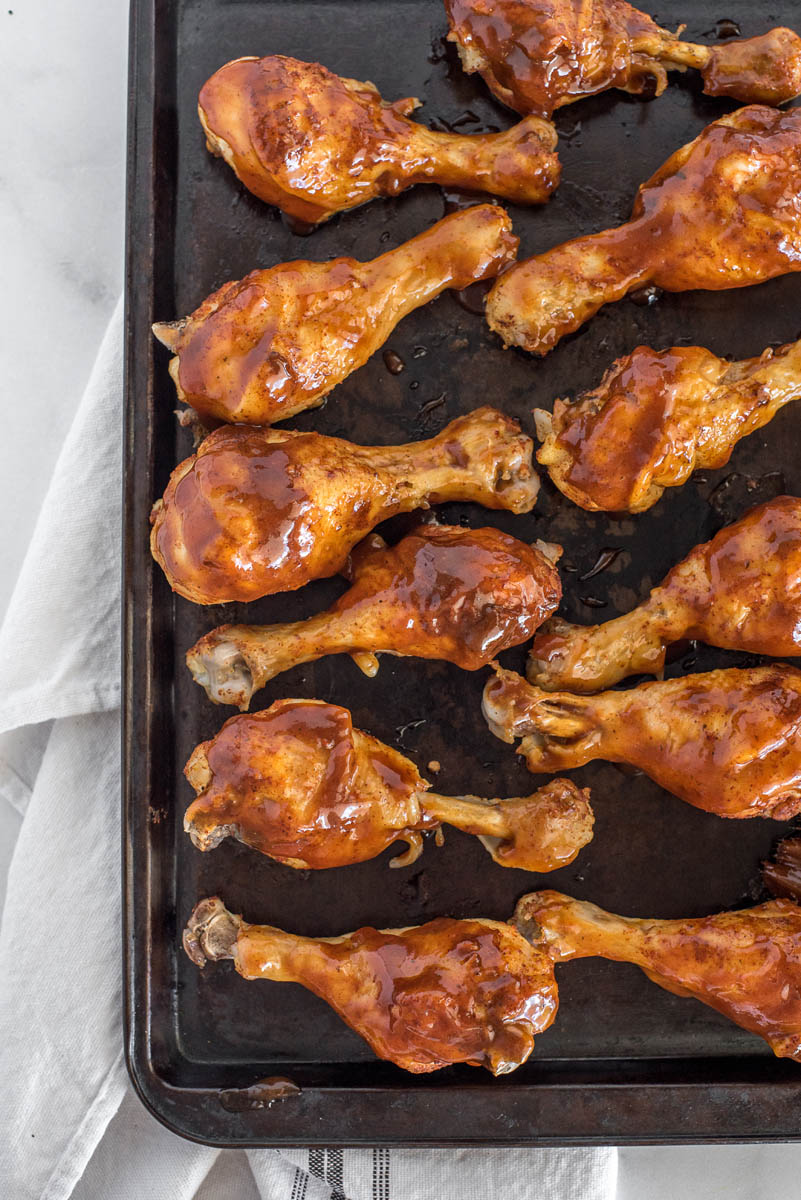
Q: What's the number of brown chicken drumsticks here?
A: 12